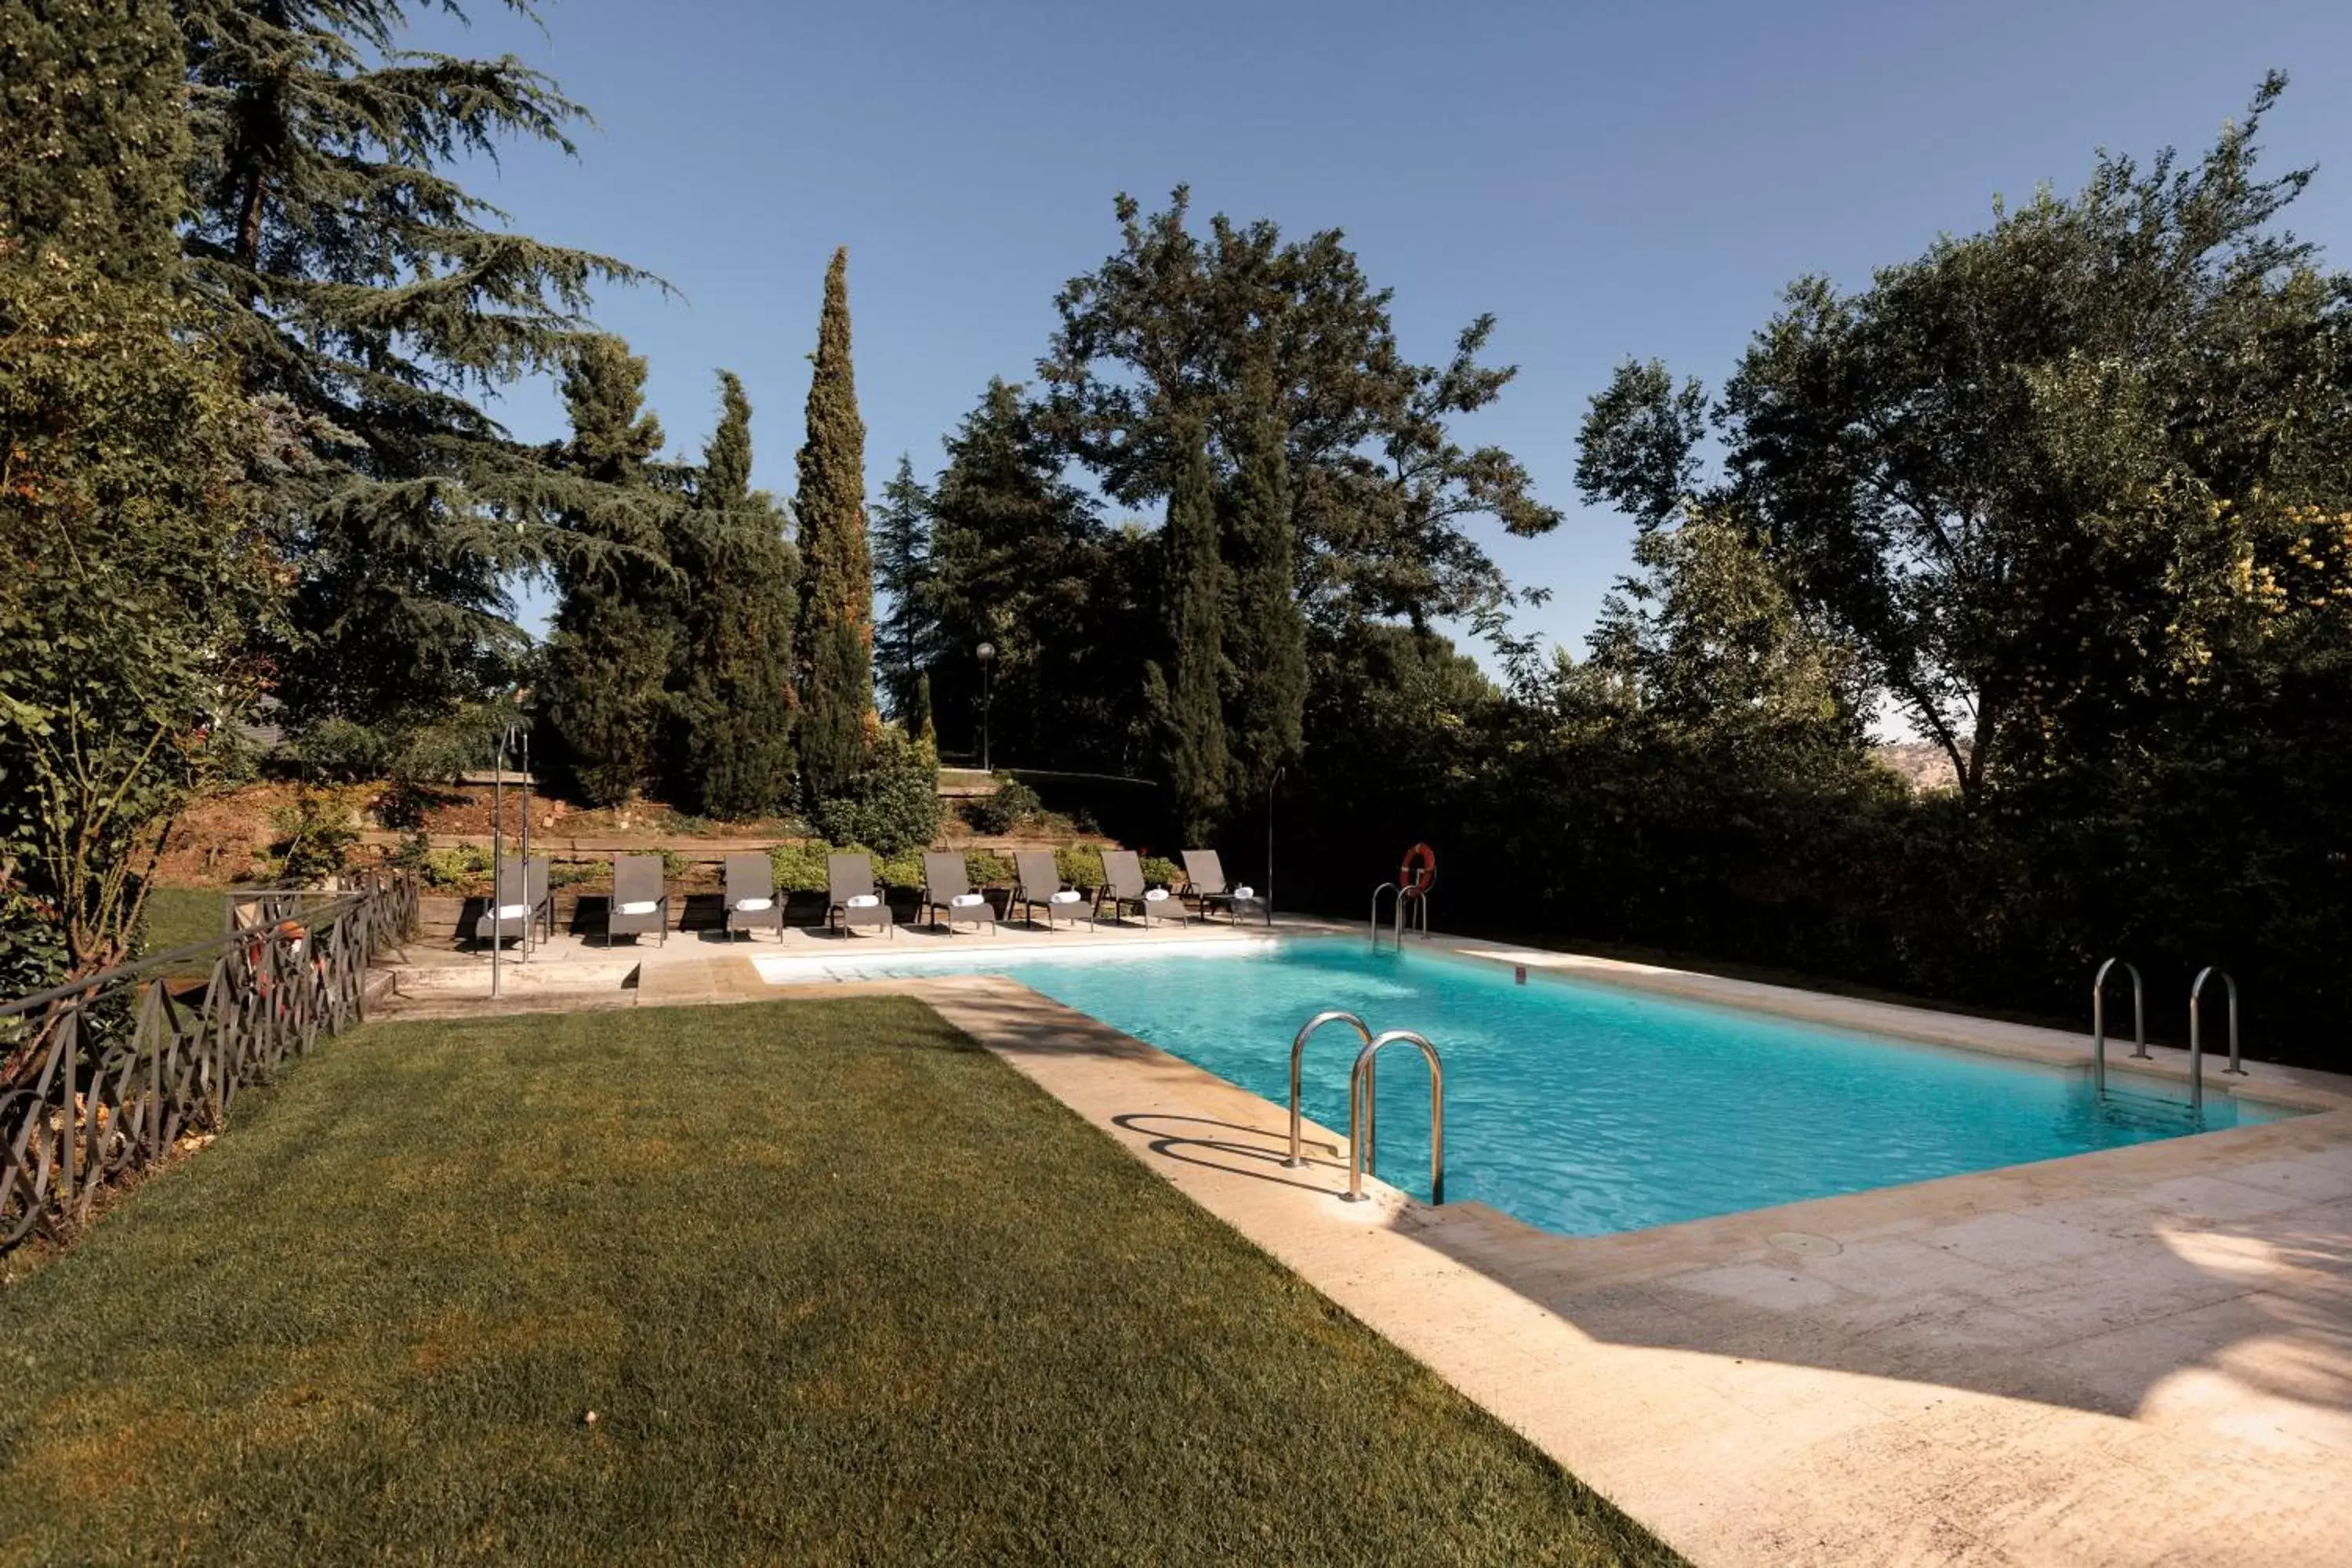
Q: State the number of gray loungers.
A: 8